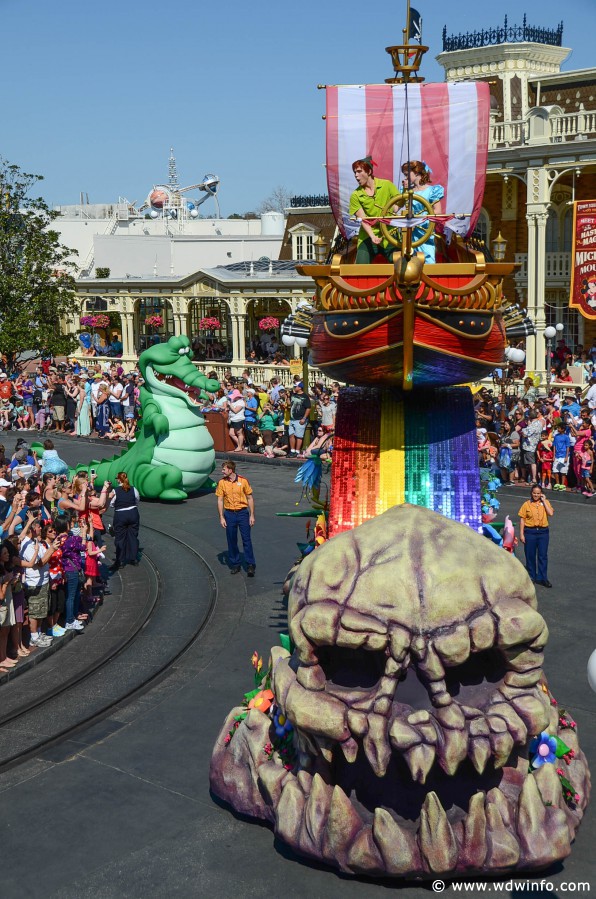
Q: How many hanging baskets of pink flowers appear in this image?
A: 4